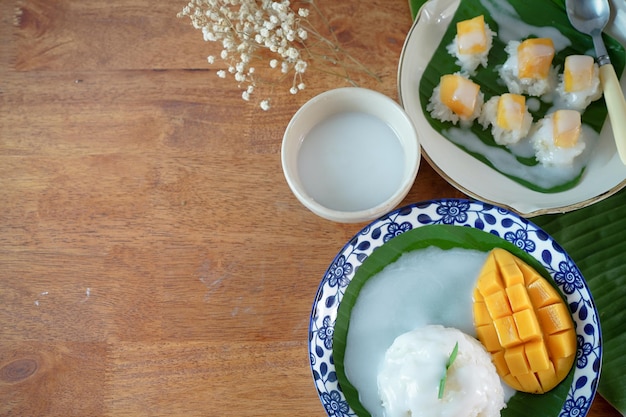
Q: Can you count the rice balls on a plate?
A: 6